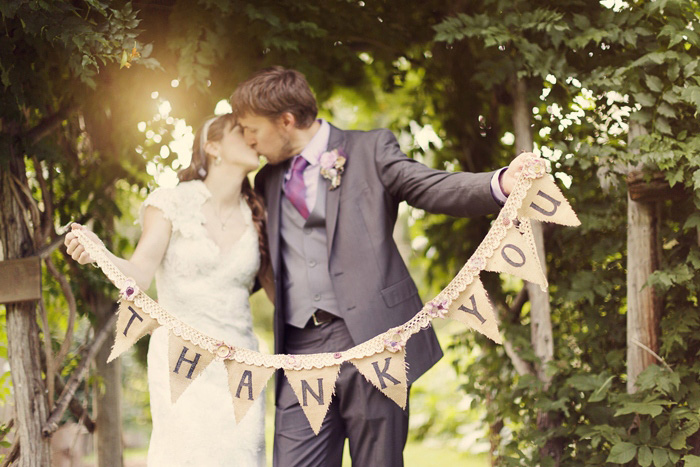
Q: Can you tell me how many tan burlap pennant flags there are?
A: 8